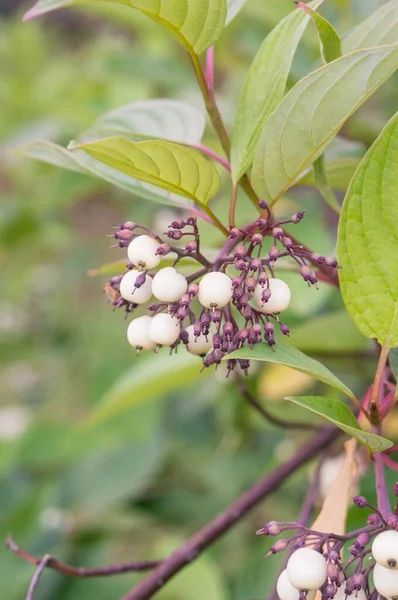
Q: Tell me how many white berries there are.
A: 13